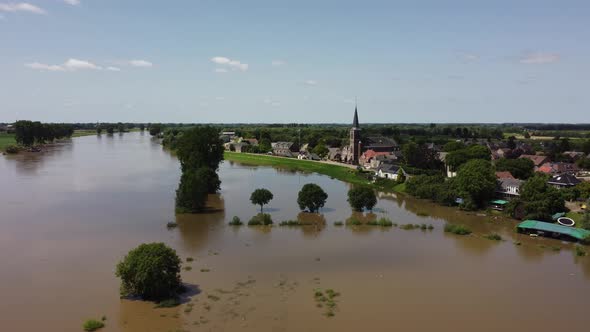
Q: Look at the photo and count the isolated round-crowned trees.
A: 4